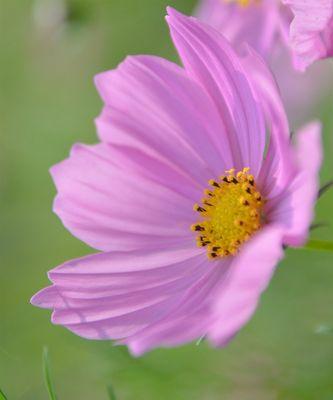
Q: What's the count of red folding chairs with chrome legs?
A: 0